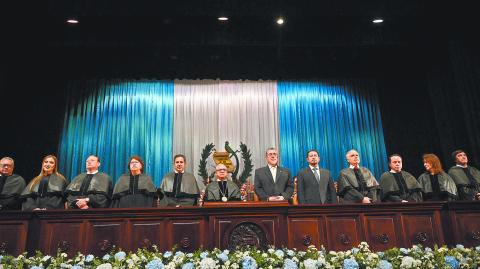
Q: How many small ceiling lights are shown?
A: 4